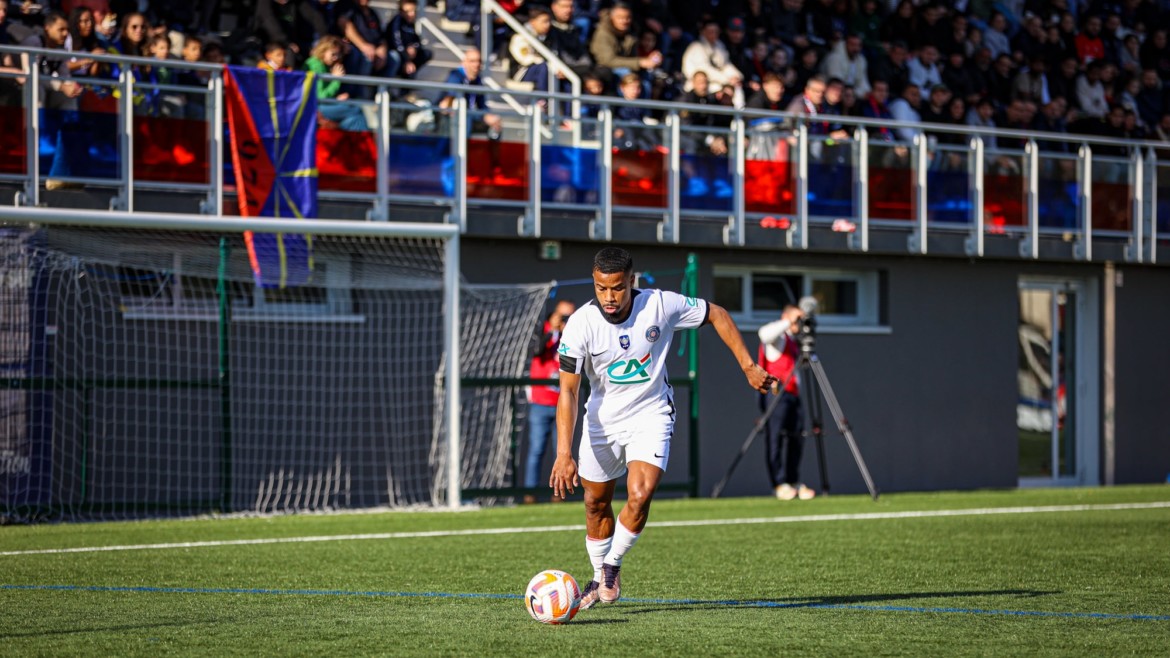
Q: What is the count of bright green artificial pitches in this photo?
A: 1